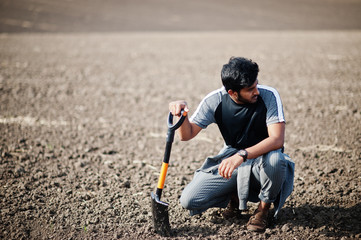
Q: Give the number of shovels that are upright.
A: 1